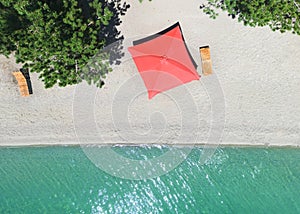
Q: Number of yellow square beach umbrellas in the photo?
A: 0